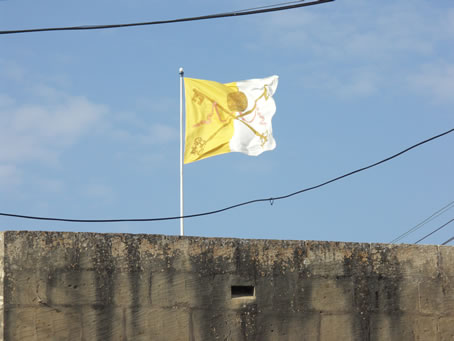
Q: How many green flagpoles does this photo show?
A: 0